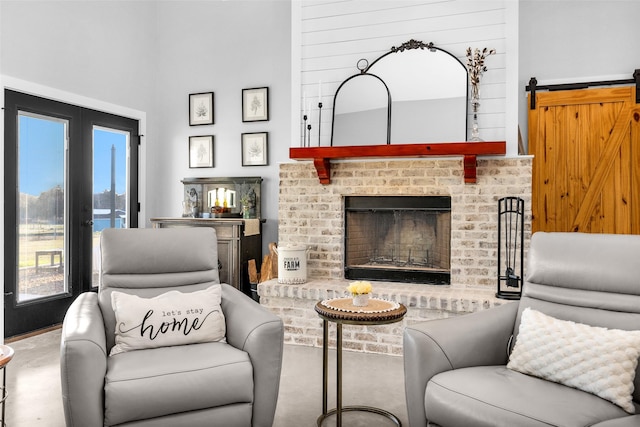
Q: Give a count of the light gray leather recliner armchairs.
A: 2